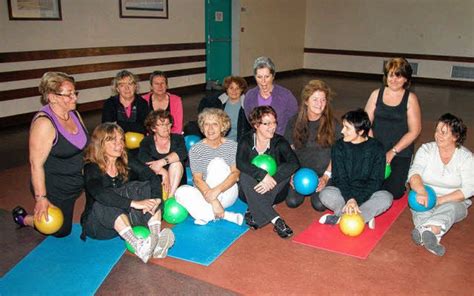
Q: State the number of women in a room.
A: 13